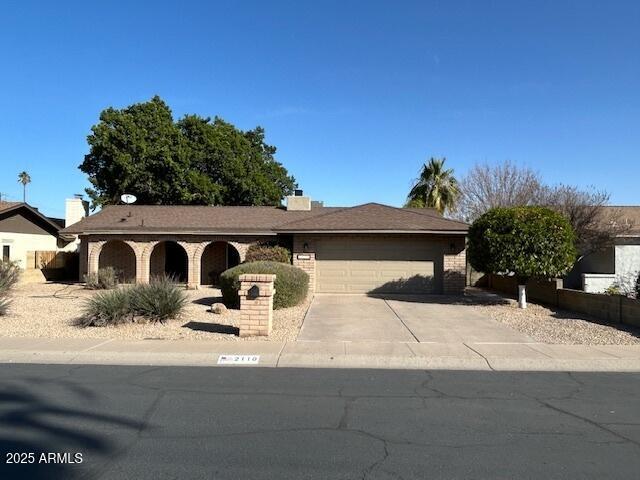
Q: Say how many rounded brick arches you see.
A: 3